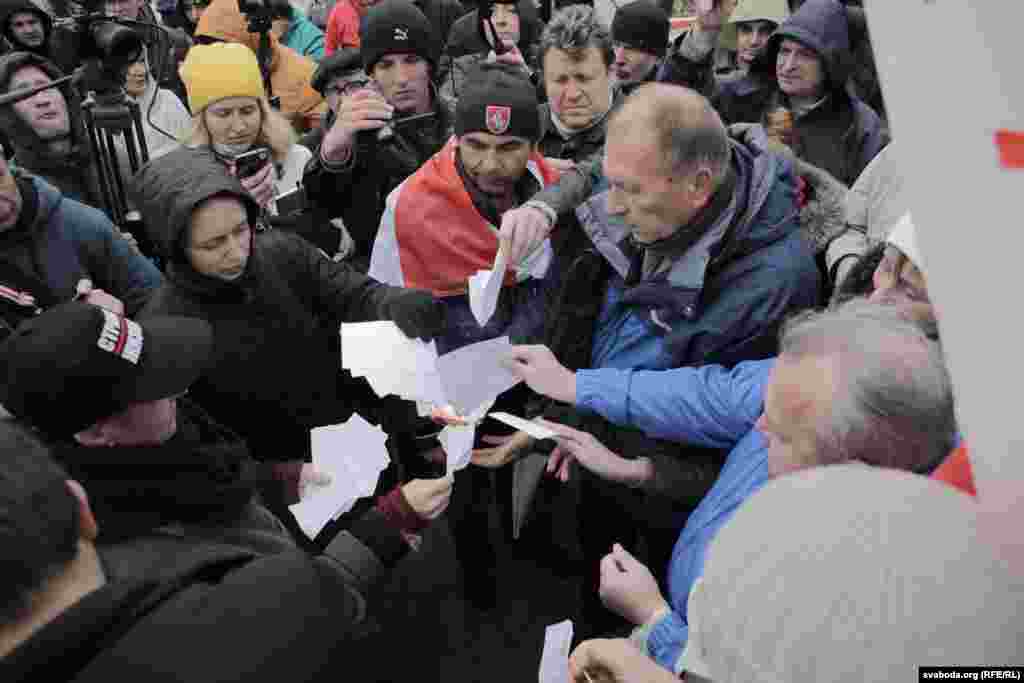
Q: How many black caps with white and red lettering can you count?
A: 1